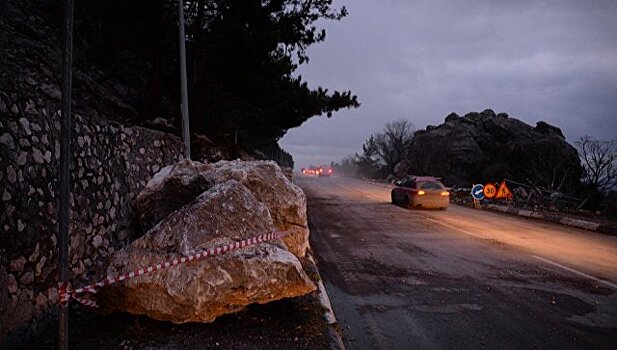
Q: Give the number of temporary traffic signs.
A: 3